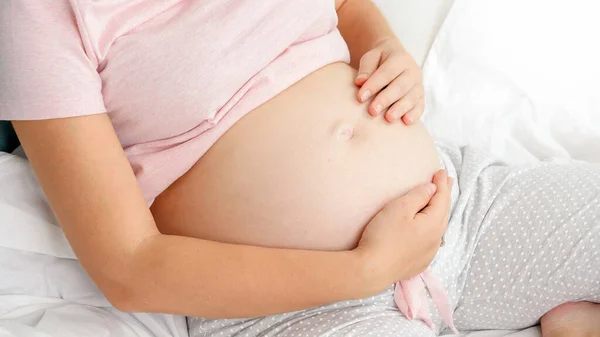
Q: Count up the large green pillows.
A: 0